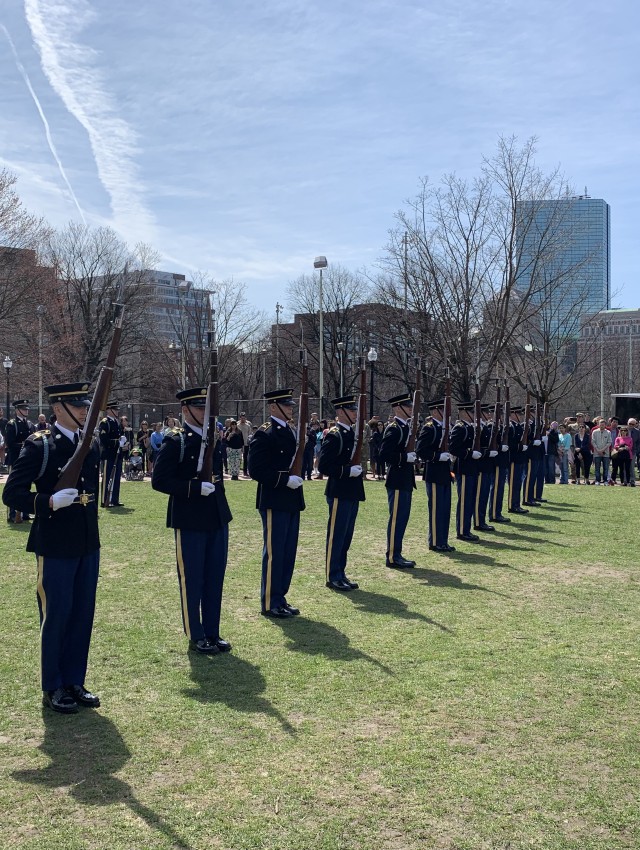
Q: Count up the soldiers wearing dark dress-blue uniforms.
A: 14